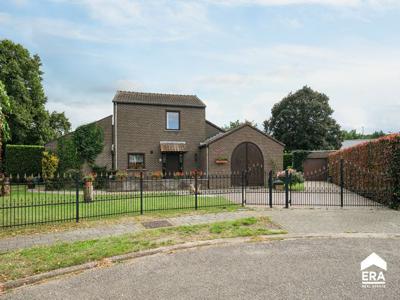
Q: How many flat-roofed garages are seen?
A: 1